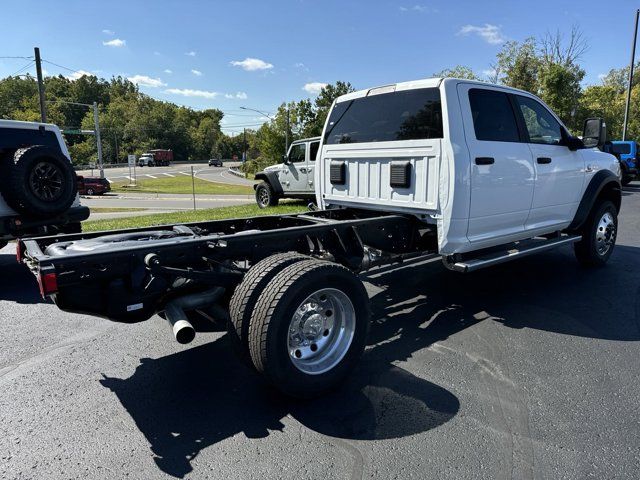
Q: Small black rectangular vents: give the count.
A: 2